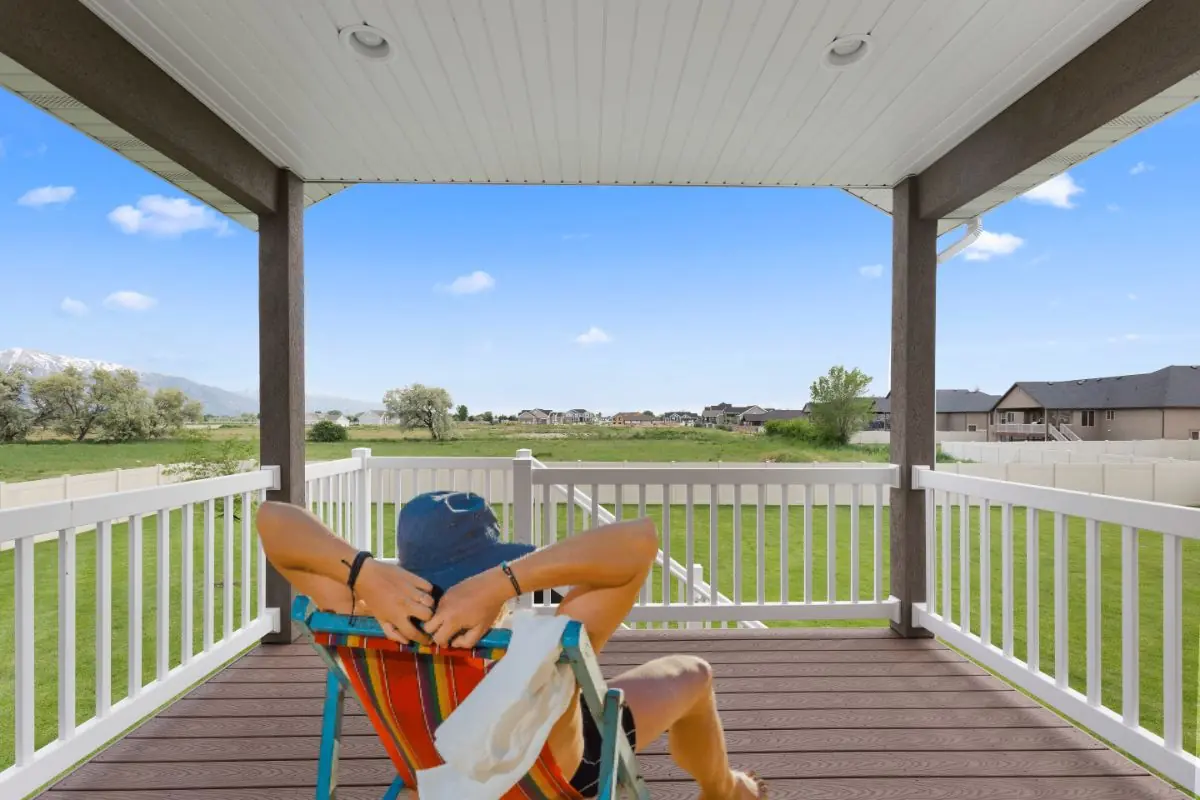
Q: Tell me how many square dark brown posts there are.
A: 2